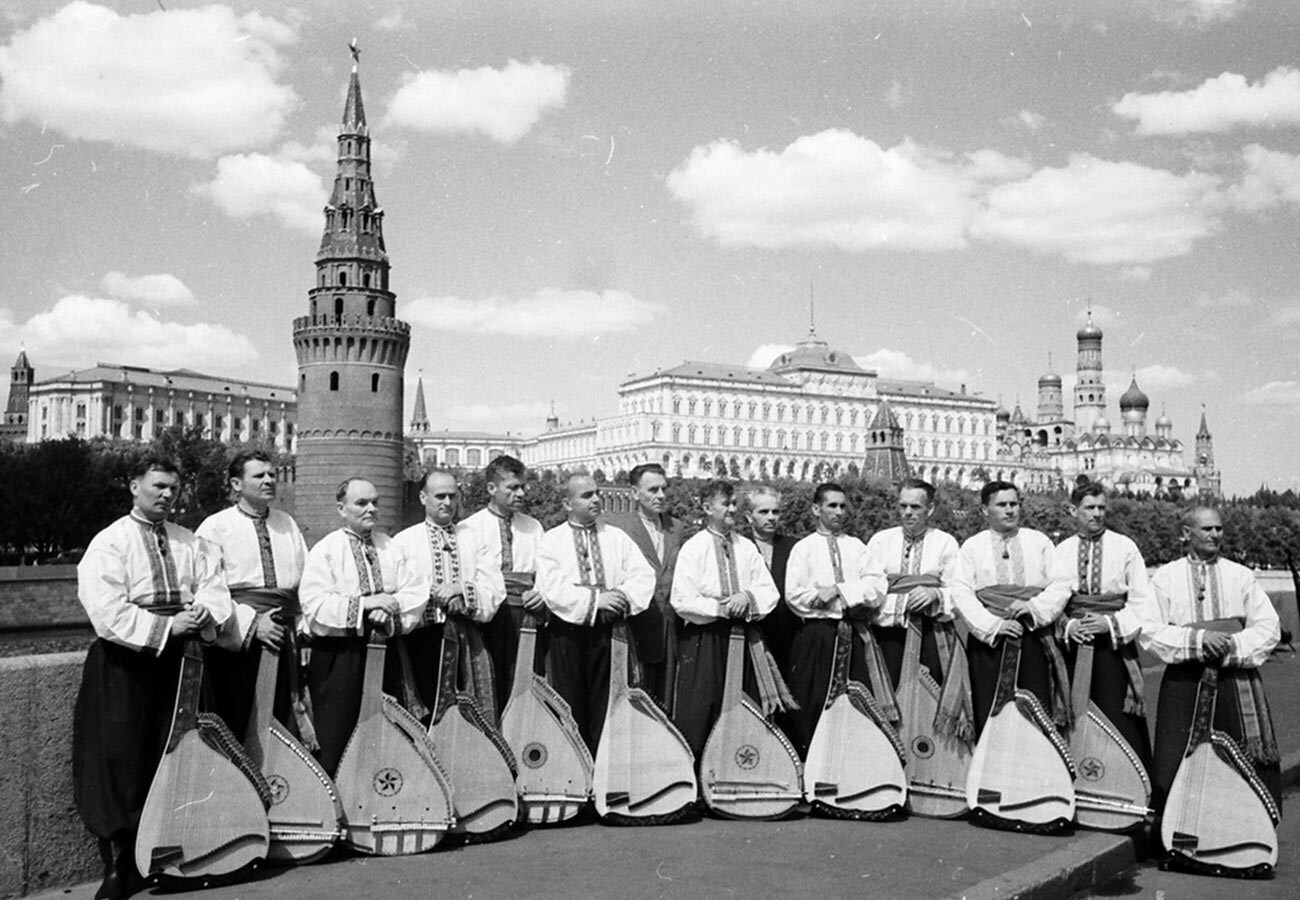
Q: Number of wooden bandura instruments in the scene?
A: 12